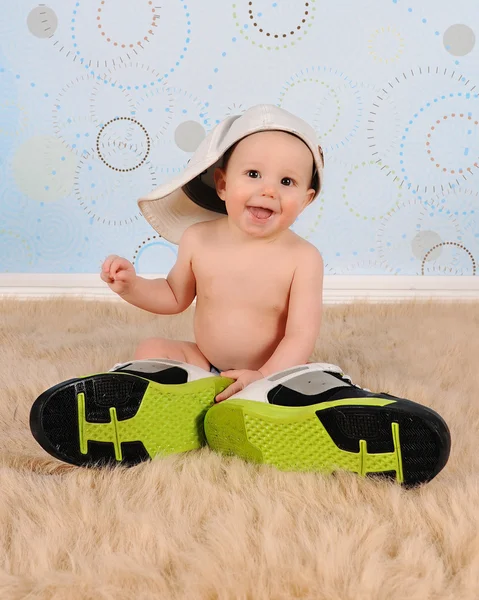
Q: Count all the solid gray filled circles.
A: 4